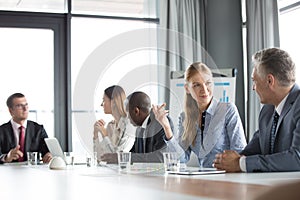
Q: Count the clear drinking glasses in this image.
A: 5